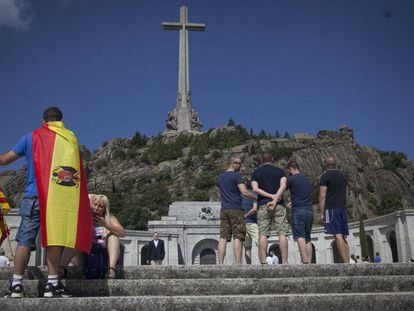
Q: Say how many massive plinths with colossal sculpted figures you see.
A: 1